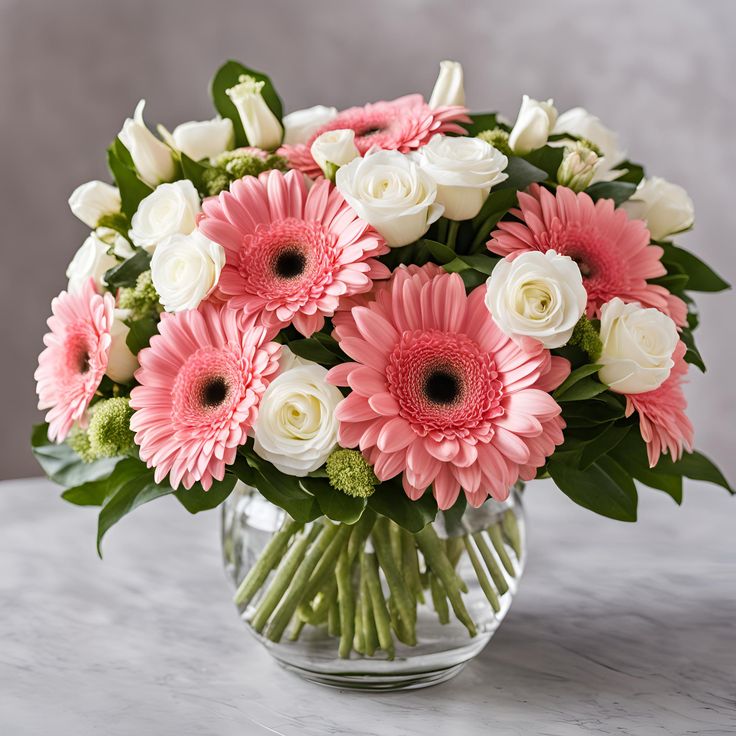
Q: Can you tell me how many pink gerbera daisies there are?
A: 7